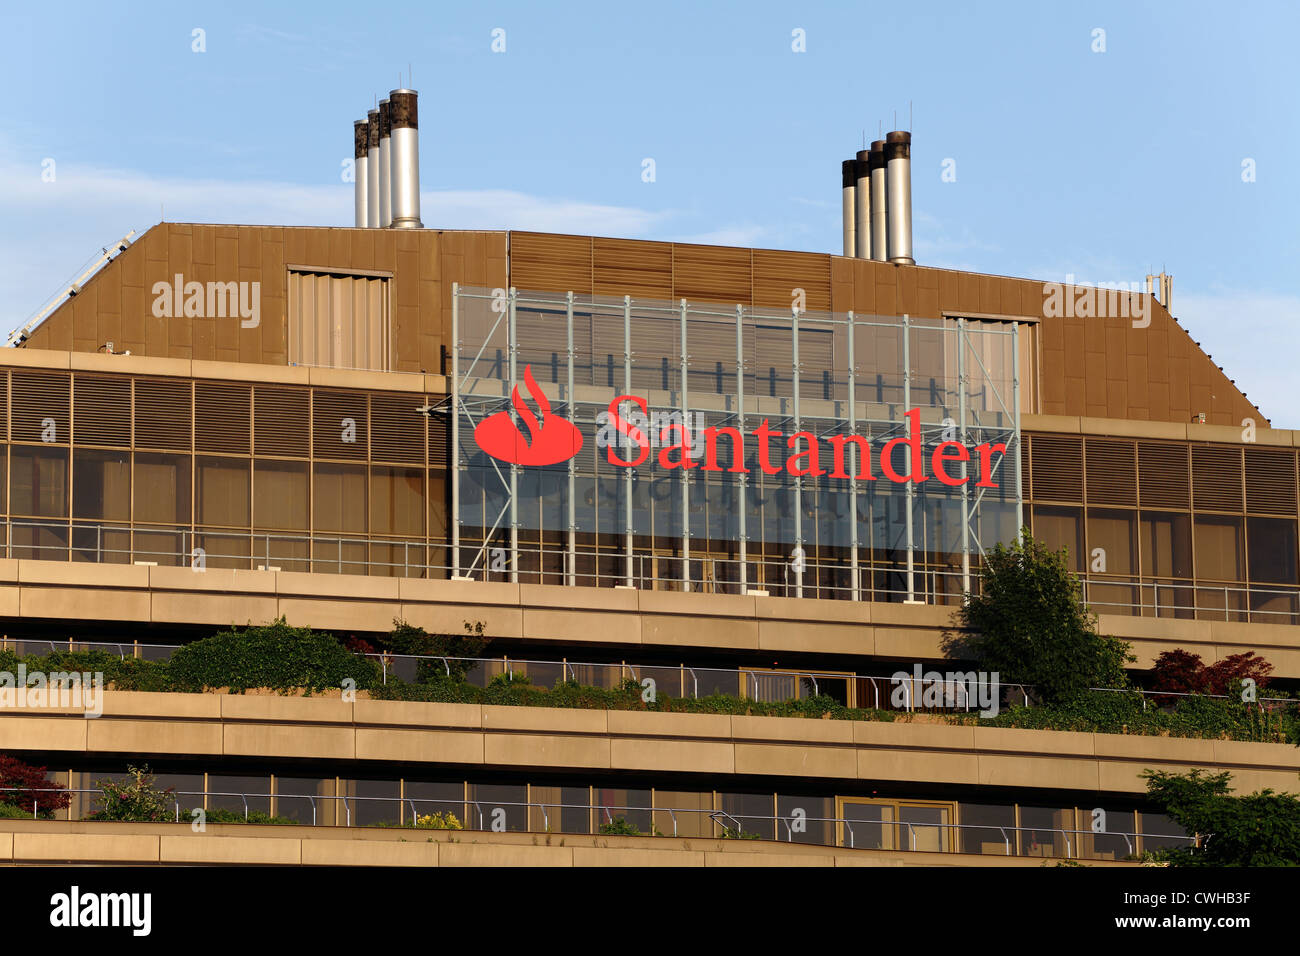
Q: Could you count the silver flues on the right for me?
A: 4